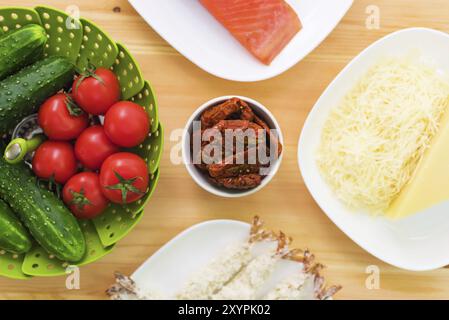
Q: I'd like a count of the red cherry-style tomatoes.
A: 7